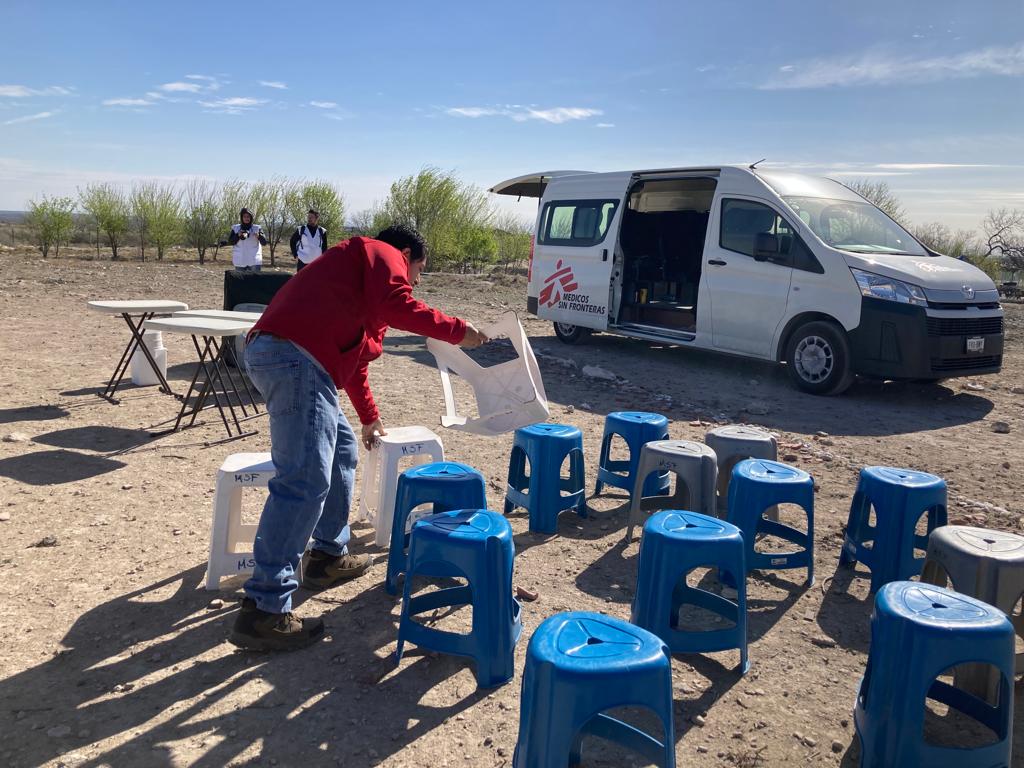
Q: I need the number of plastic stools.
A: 15